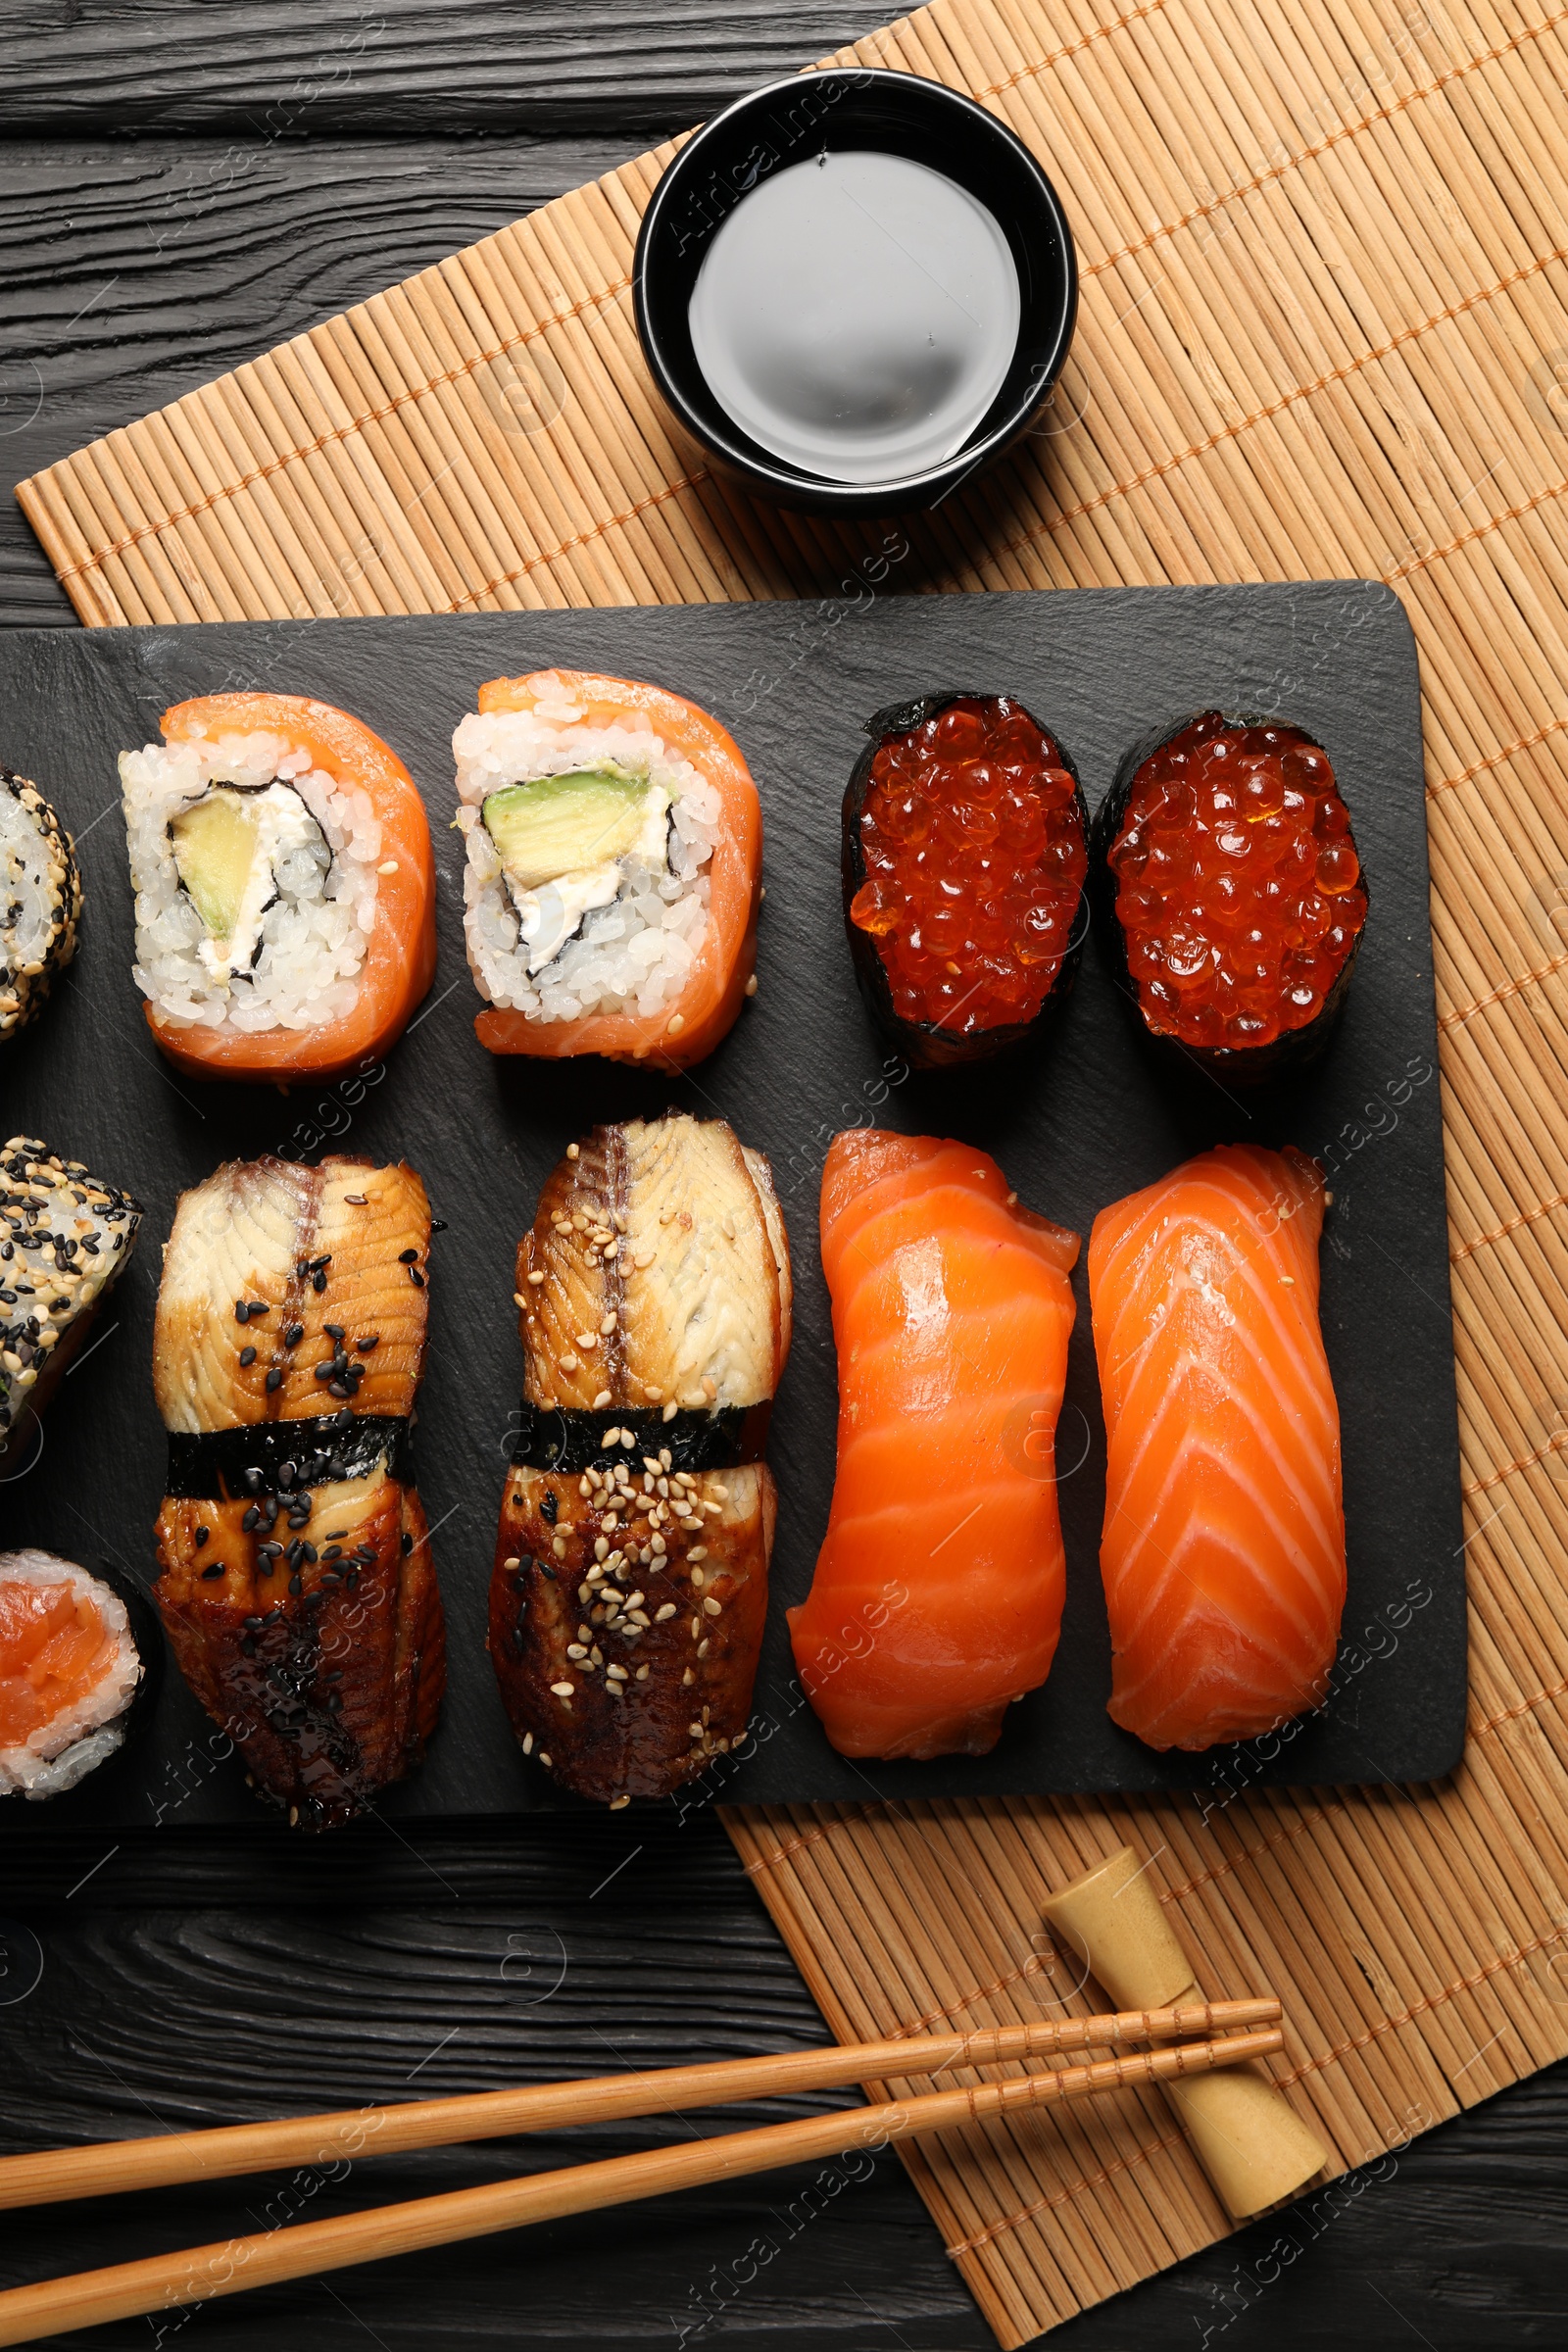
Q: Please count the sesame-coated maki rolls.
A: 2